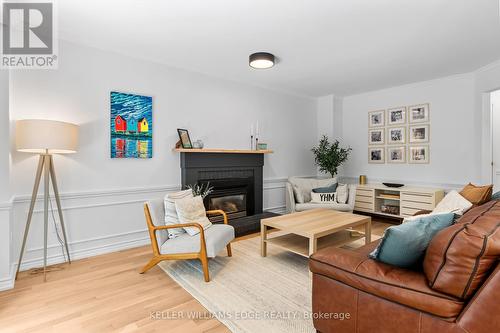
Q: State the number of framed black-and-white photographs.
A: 9